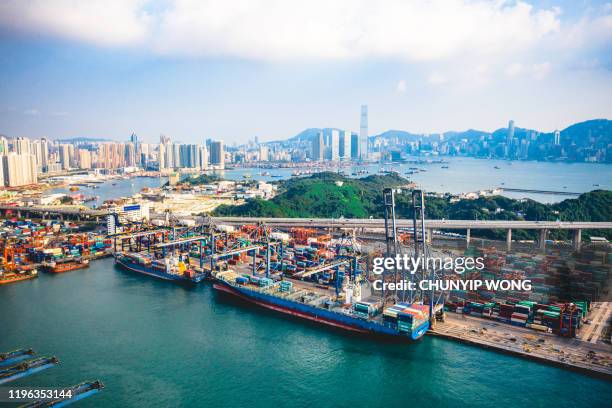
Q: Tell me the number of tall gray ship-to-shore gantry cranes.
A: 2